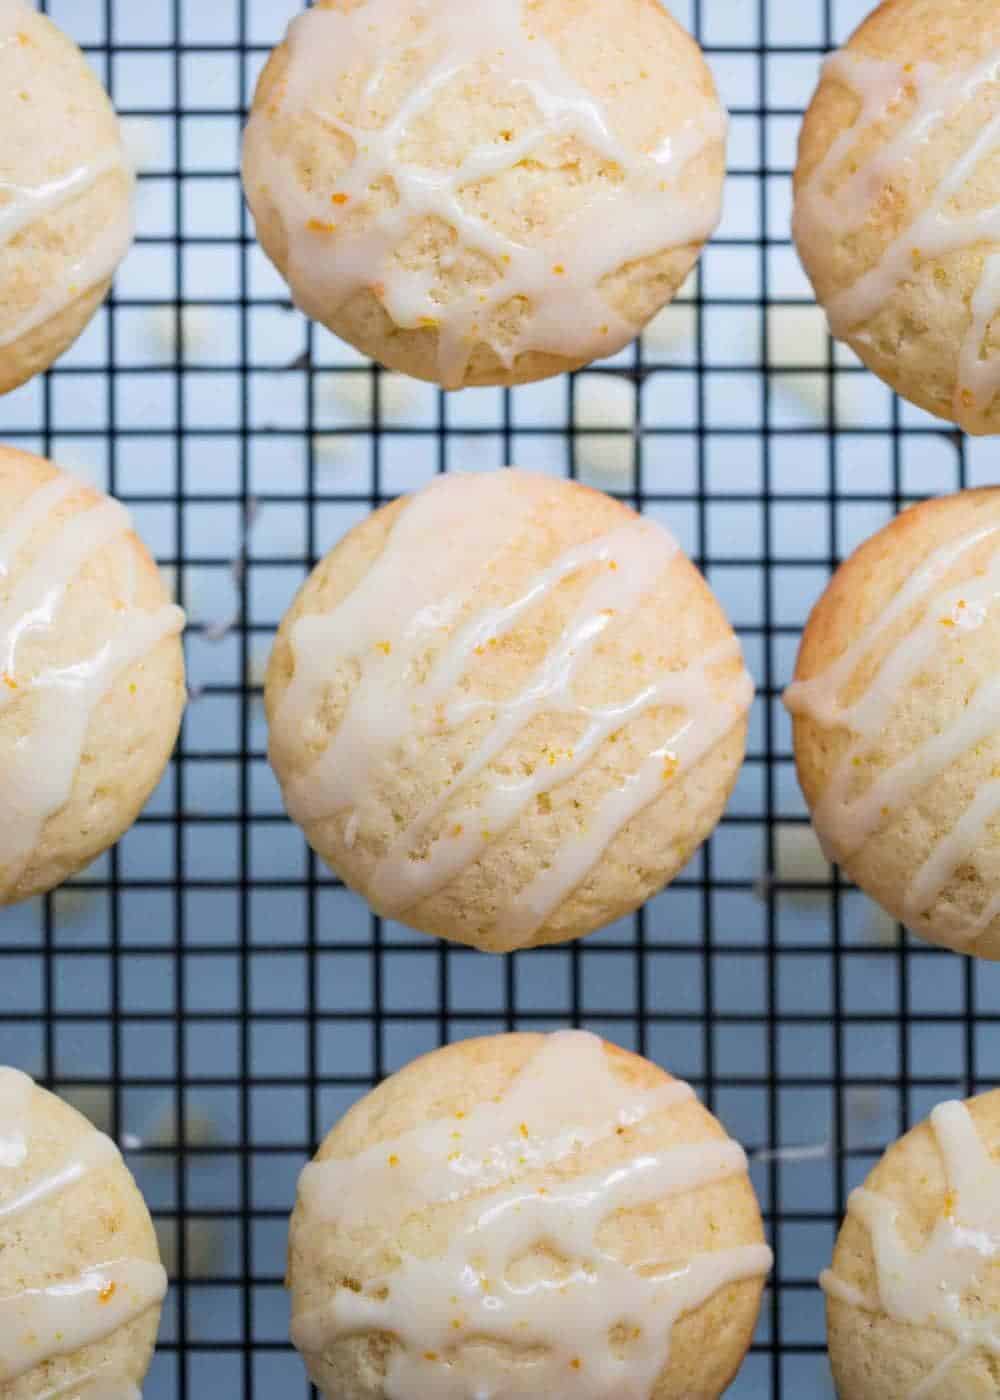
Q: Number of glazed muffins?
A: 9